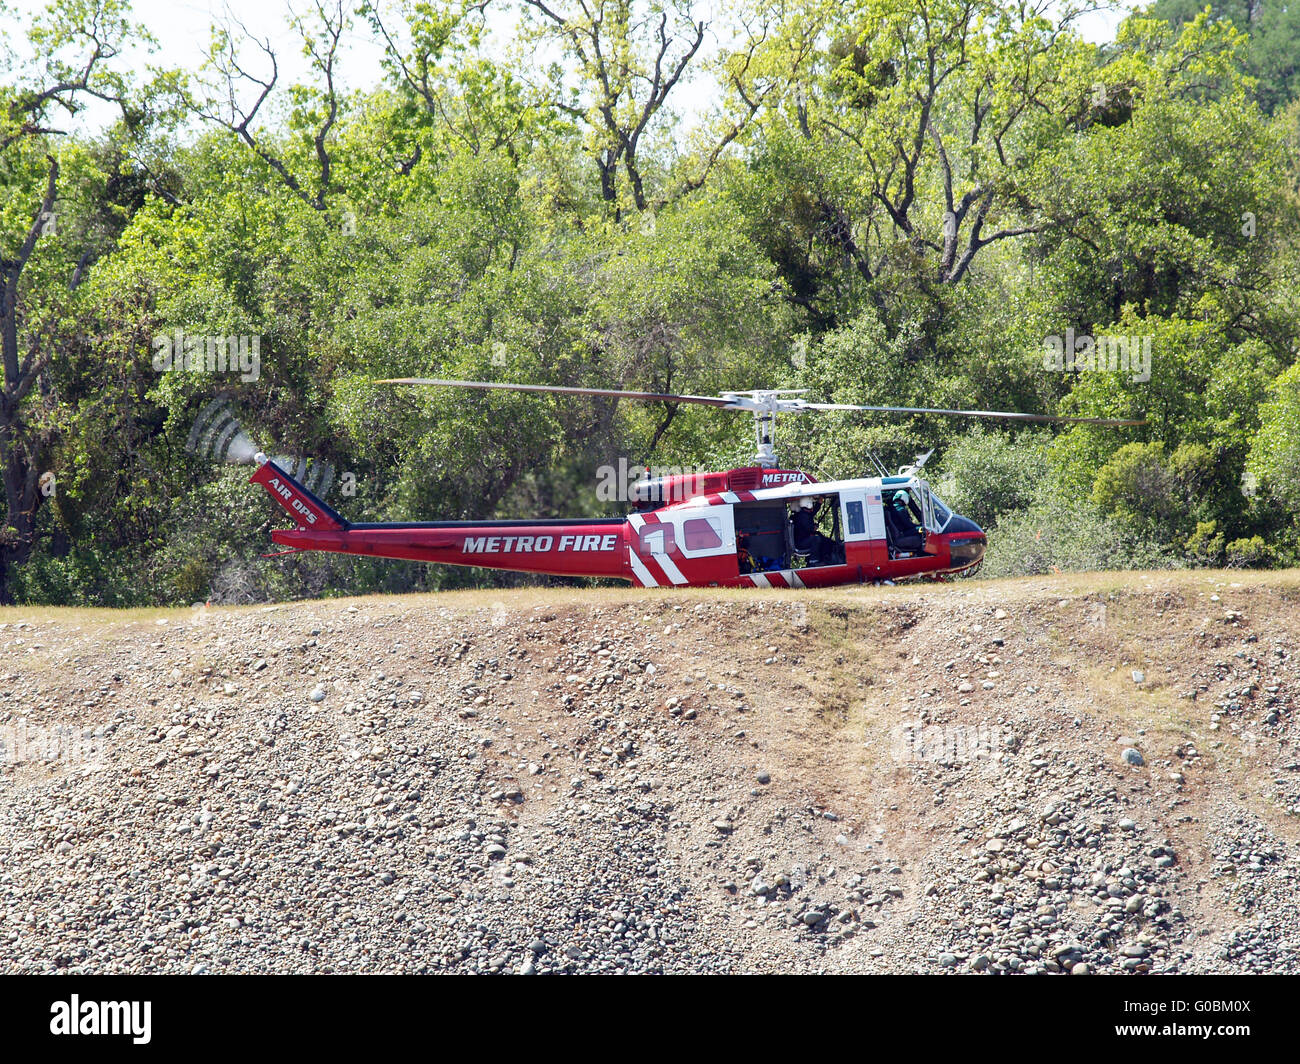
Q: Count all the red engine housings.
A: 1